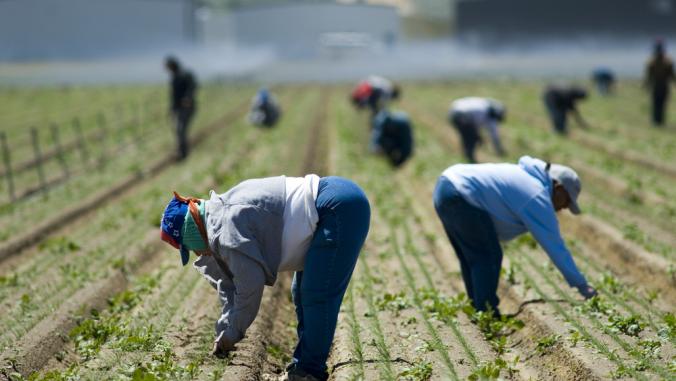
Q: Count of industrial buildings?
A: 3